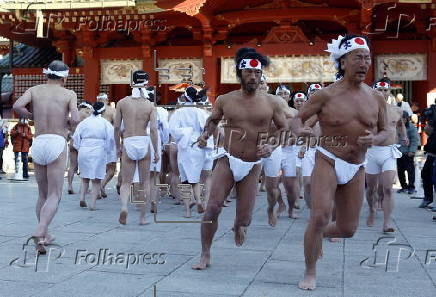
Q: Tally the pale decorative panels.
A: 4